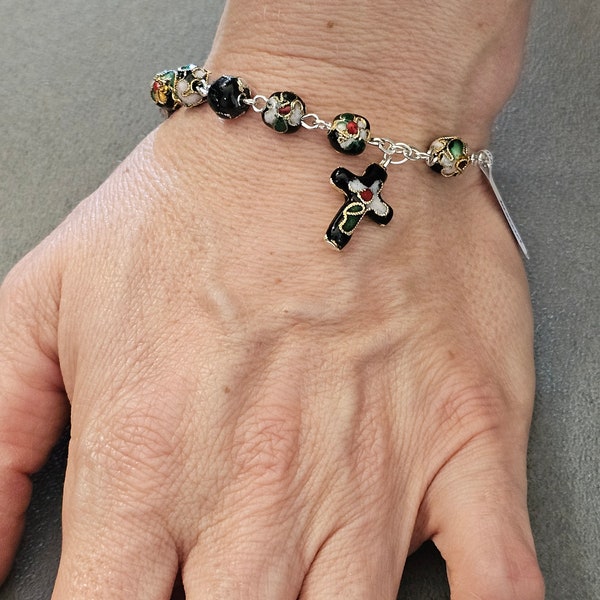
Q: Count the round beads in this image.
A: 6